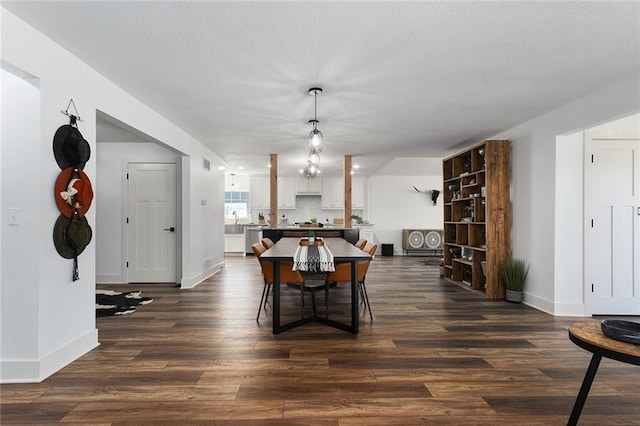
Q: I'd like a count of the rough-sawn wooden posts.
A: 2